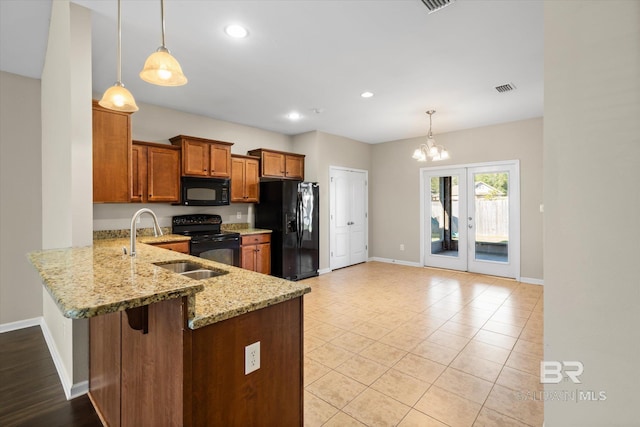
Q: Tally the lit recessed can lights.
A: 3